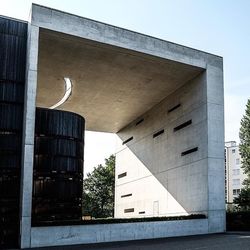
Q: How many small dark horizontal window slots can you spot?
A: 10